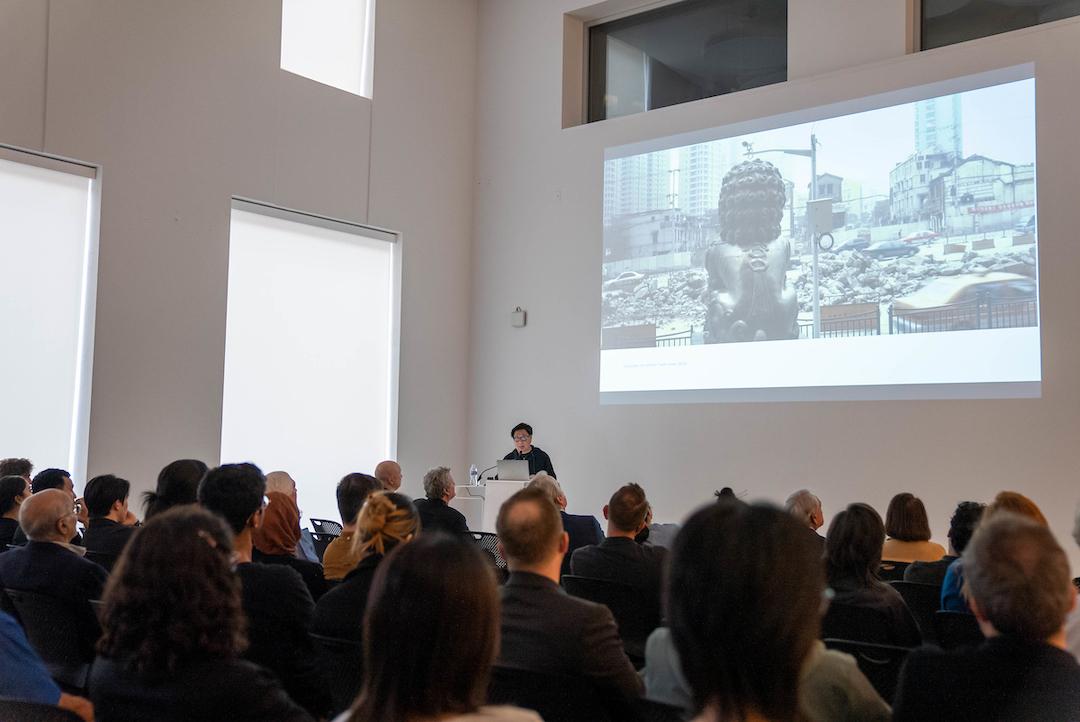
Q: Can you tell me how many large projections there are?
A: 1